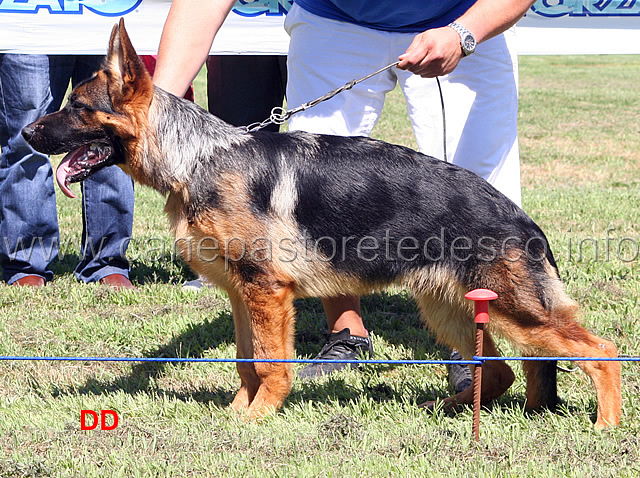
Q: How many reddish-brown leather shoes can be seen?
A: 2